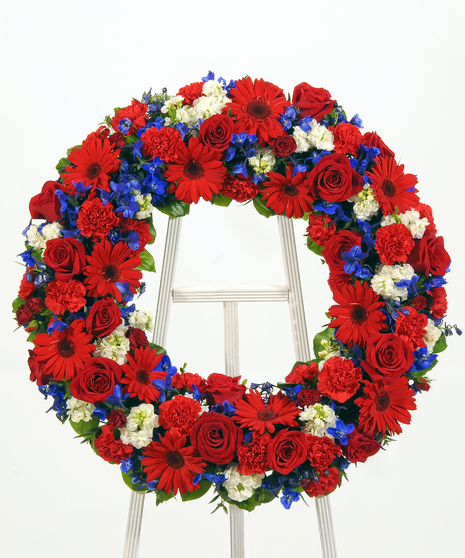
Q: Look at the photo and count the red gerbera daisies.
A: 12